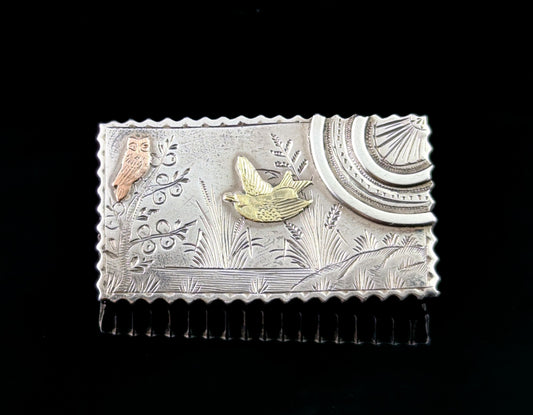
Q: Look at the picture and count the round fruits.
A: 11